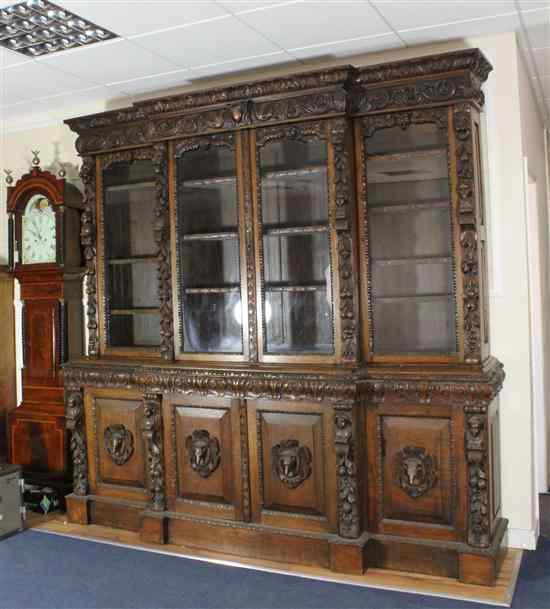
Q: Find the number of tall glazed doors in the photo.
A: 4